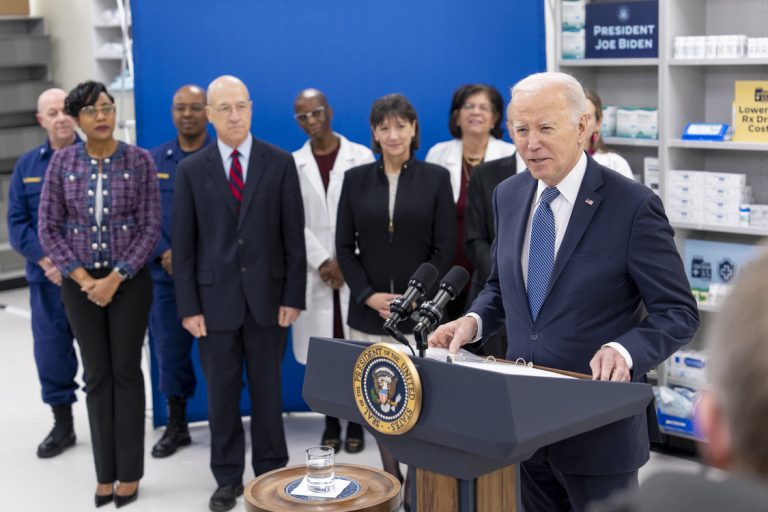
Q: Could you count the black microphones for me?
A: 2